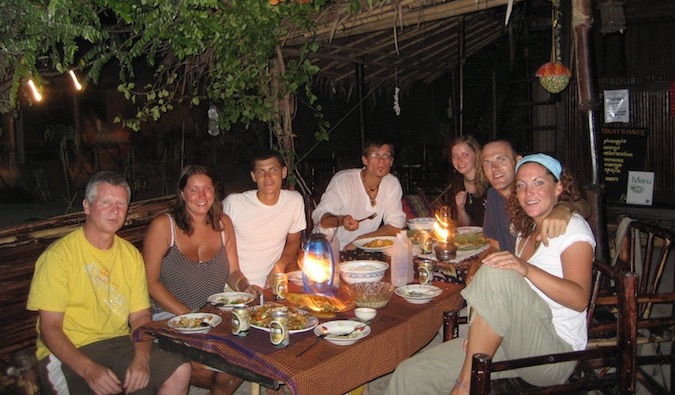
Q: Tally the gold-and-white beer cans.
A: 5